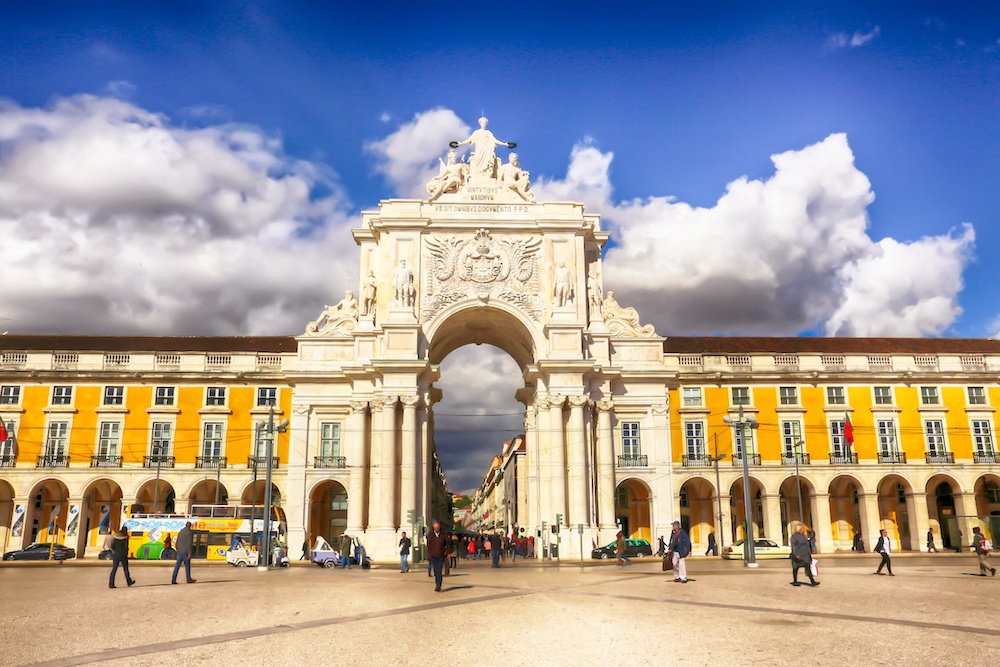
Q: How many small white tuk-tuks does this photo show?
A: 2